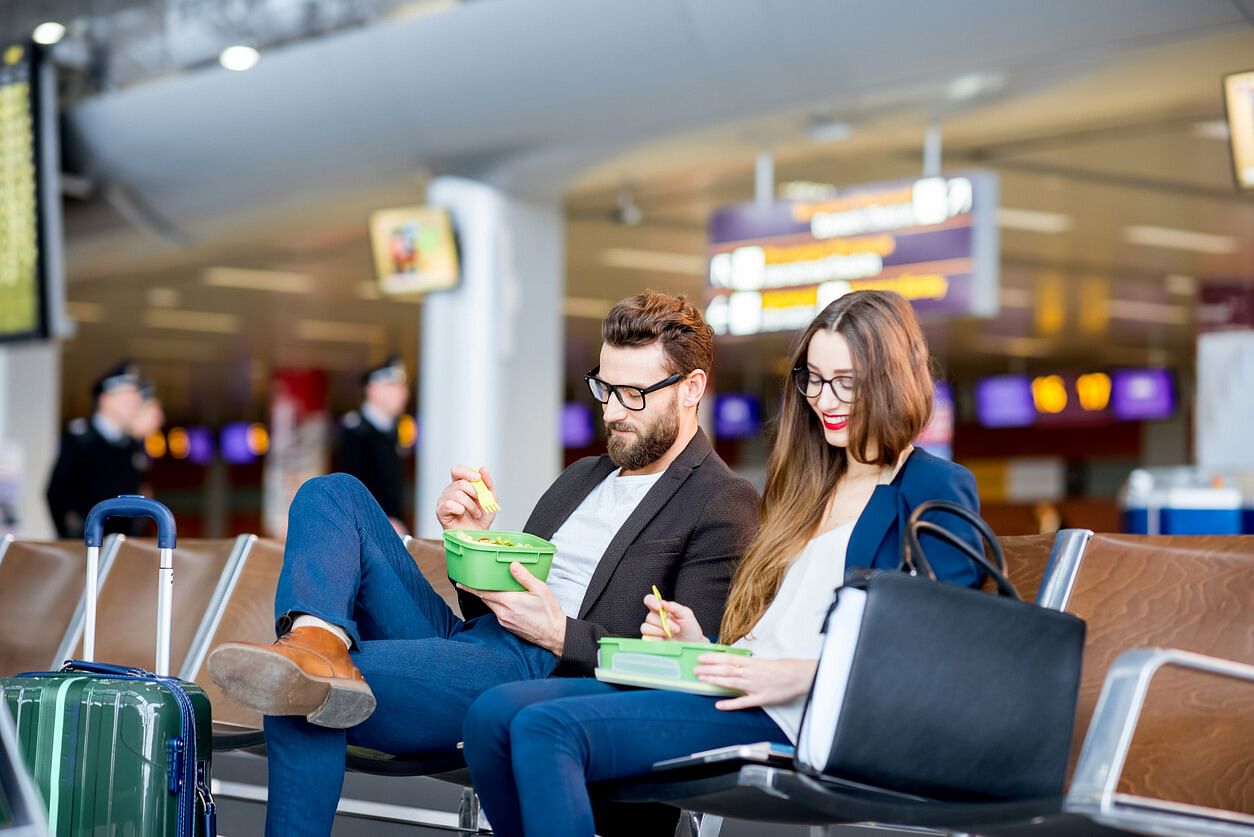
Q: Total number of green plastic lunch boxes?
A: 2